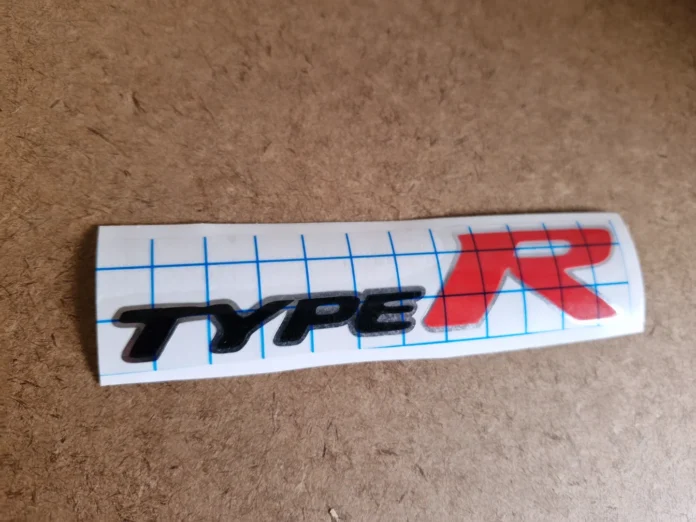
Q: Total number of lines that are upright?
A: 12